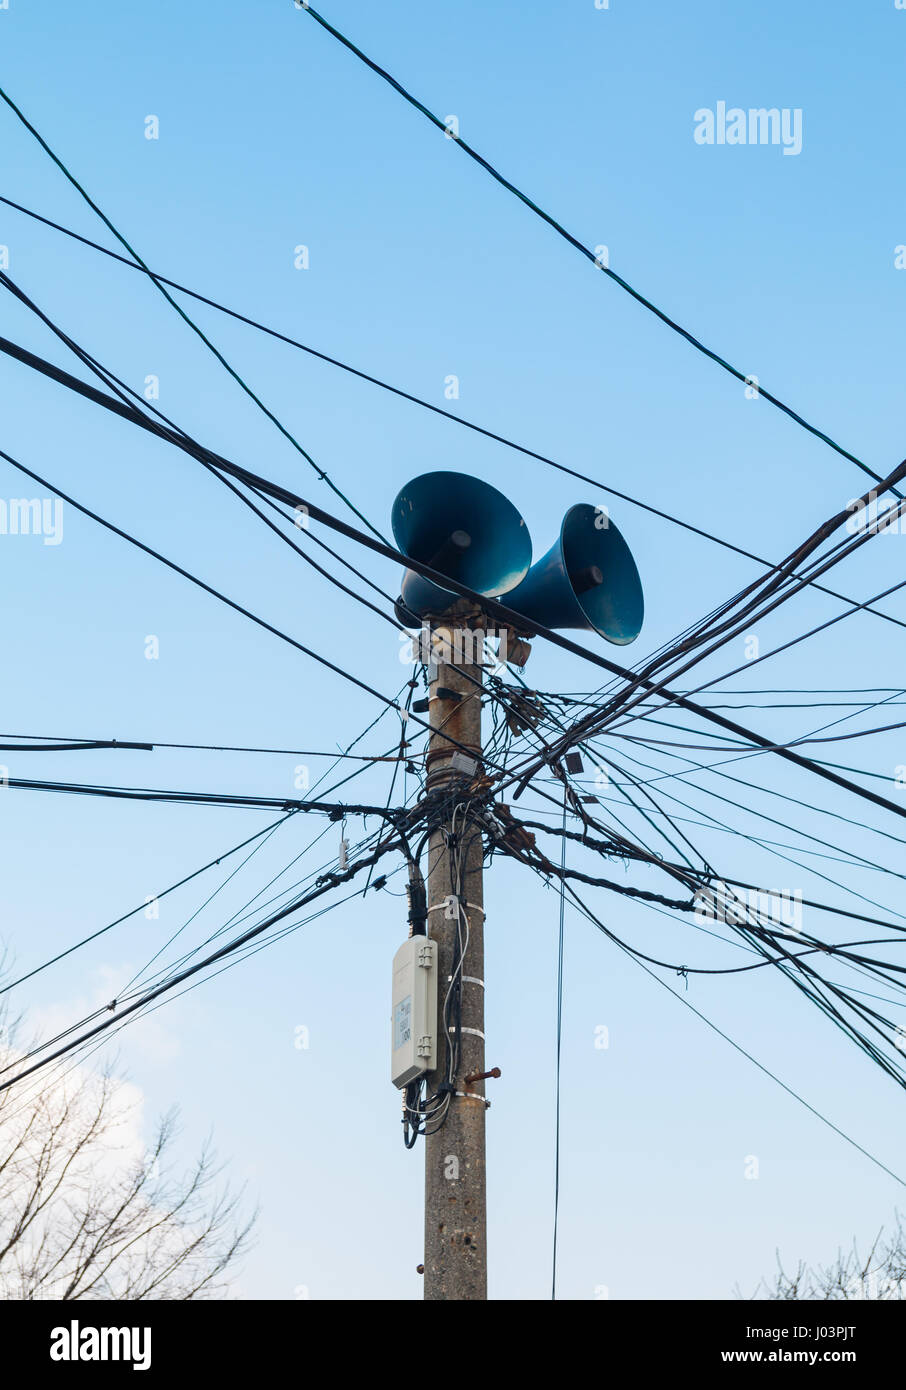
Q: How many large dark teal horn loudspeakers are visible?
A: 2